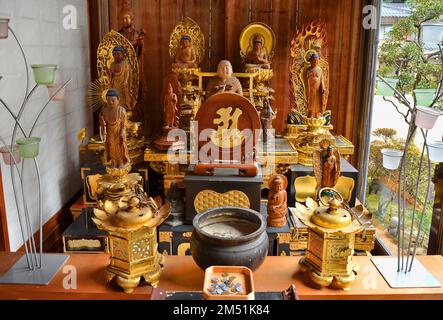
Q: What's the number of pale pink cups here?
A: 4